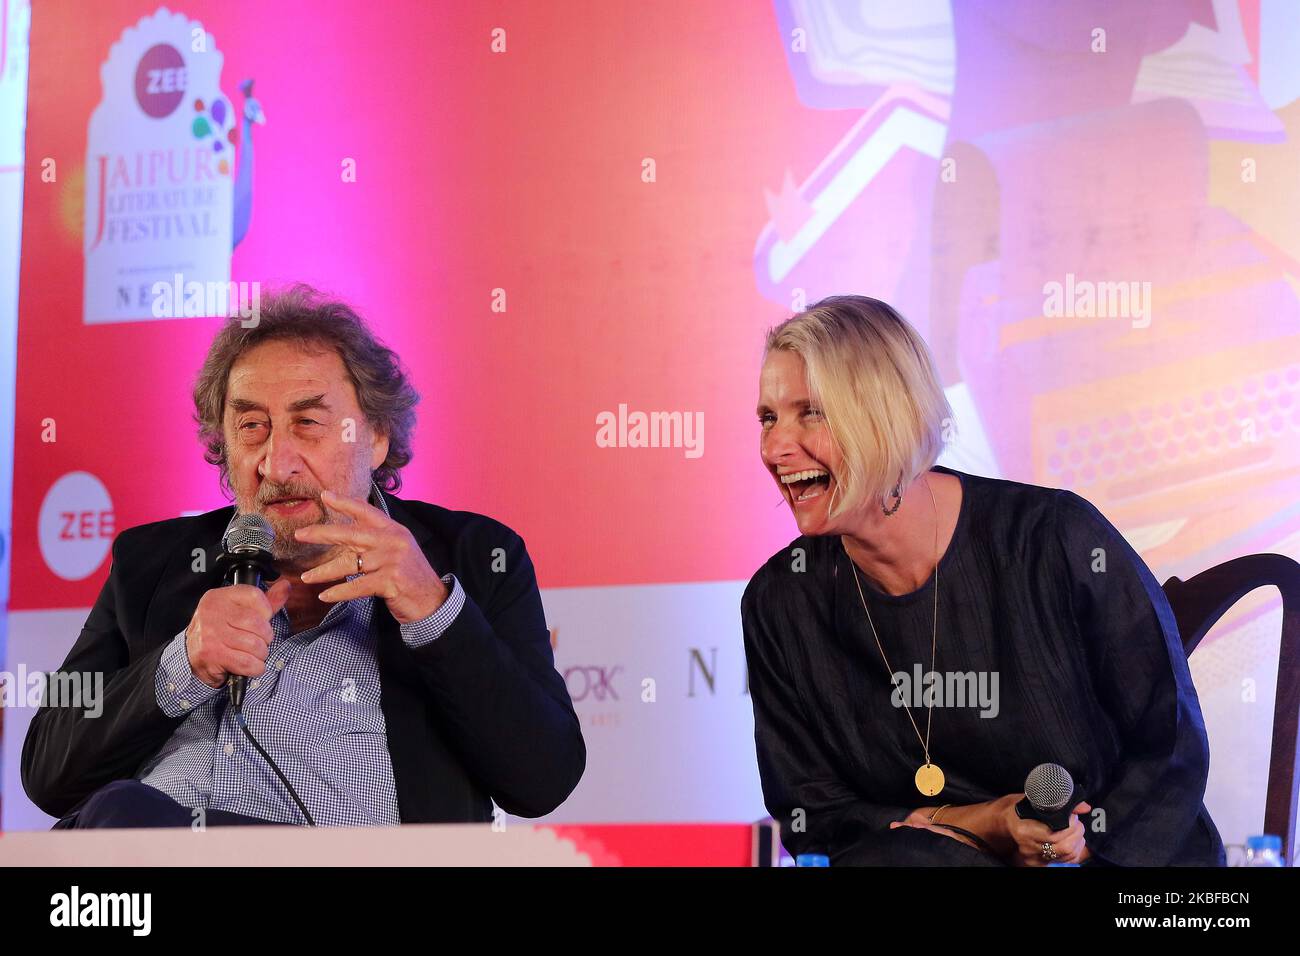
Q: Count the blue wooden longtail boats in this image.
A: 0